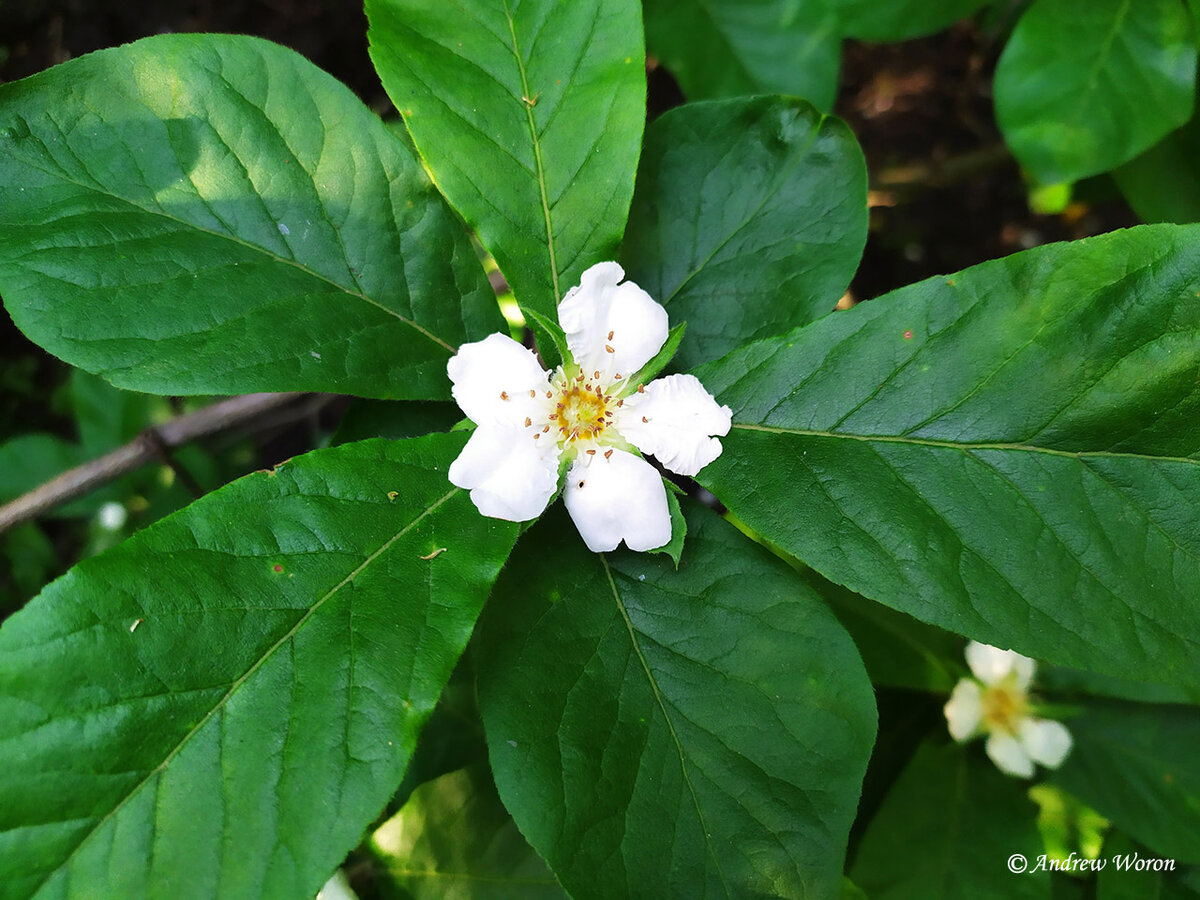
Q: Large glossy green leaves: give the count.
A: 6